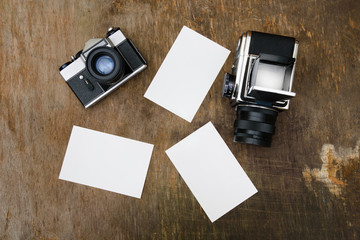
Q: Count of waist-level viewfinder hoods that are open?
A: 1